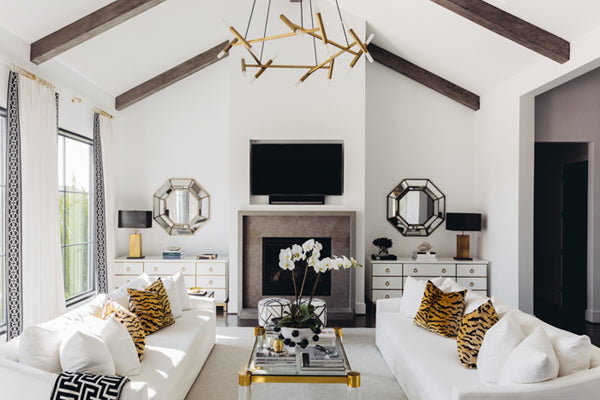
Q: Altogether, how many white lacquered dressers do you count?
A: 2